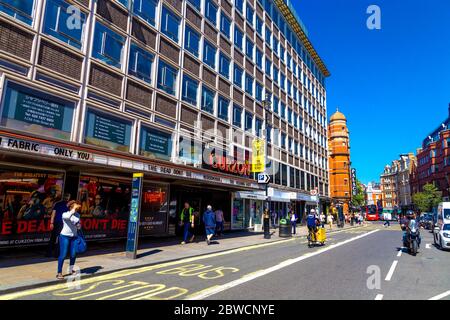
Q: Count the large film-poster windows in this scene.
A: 2